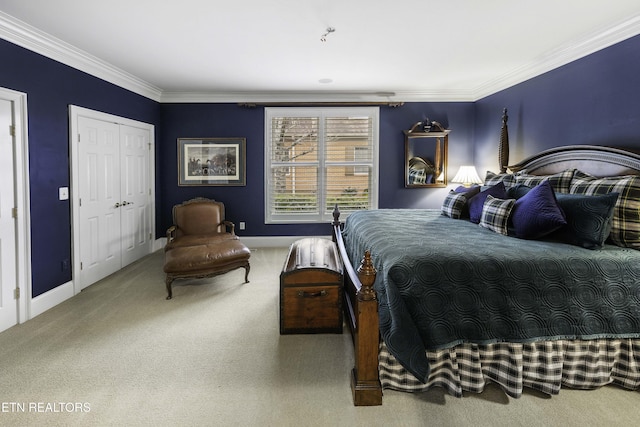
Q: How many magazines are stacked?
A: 0